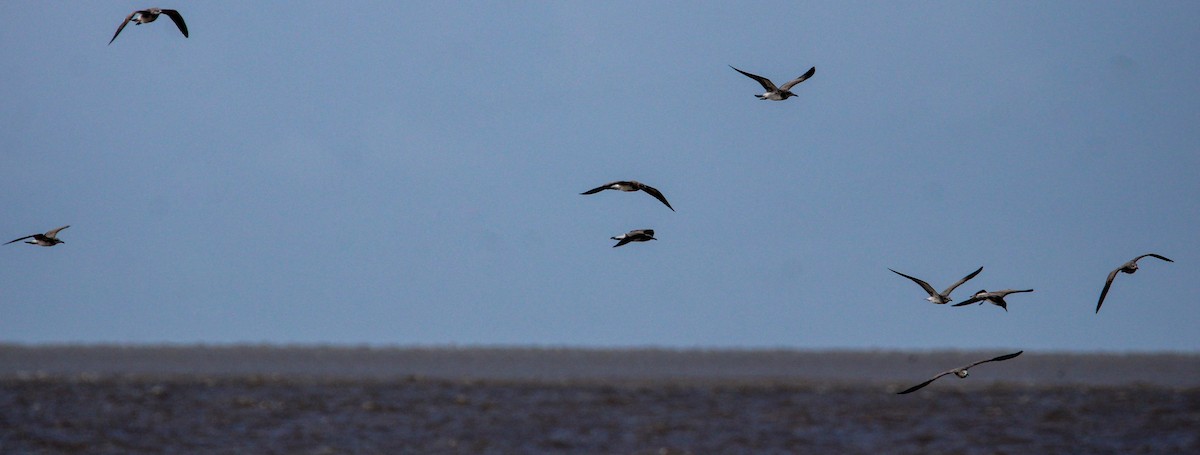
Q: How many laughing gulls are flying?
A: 9